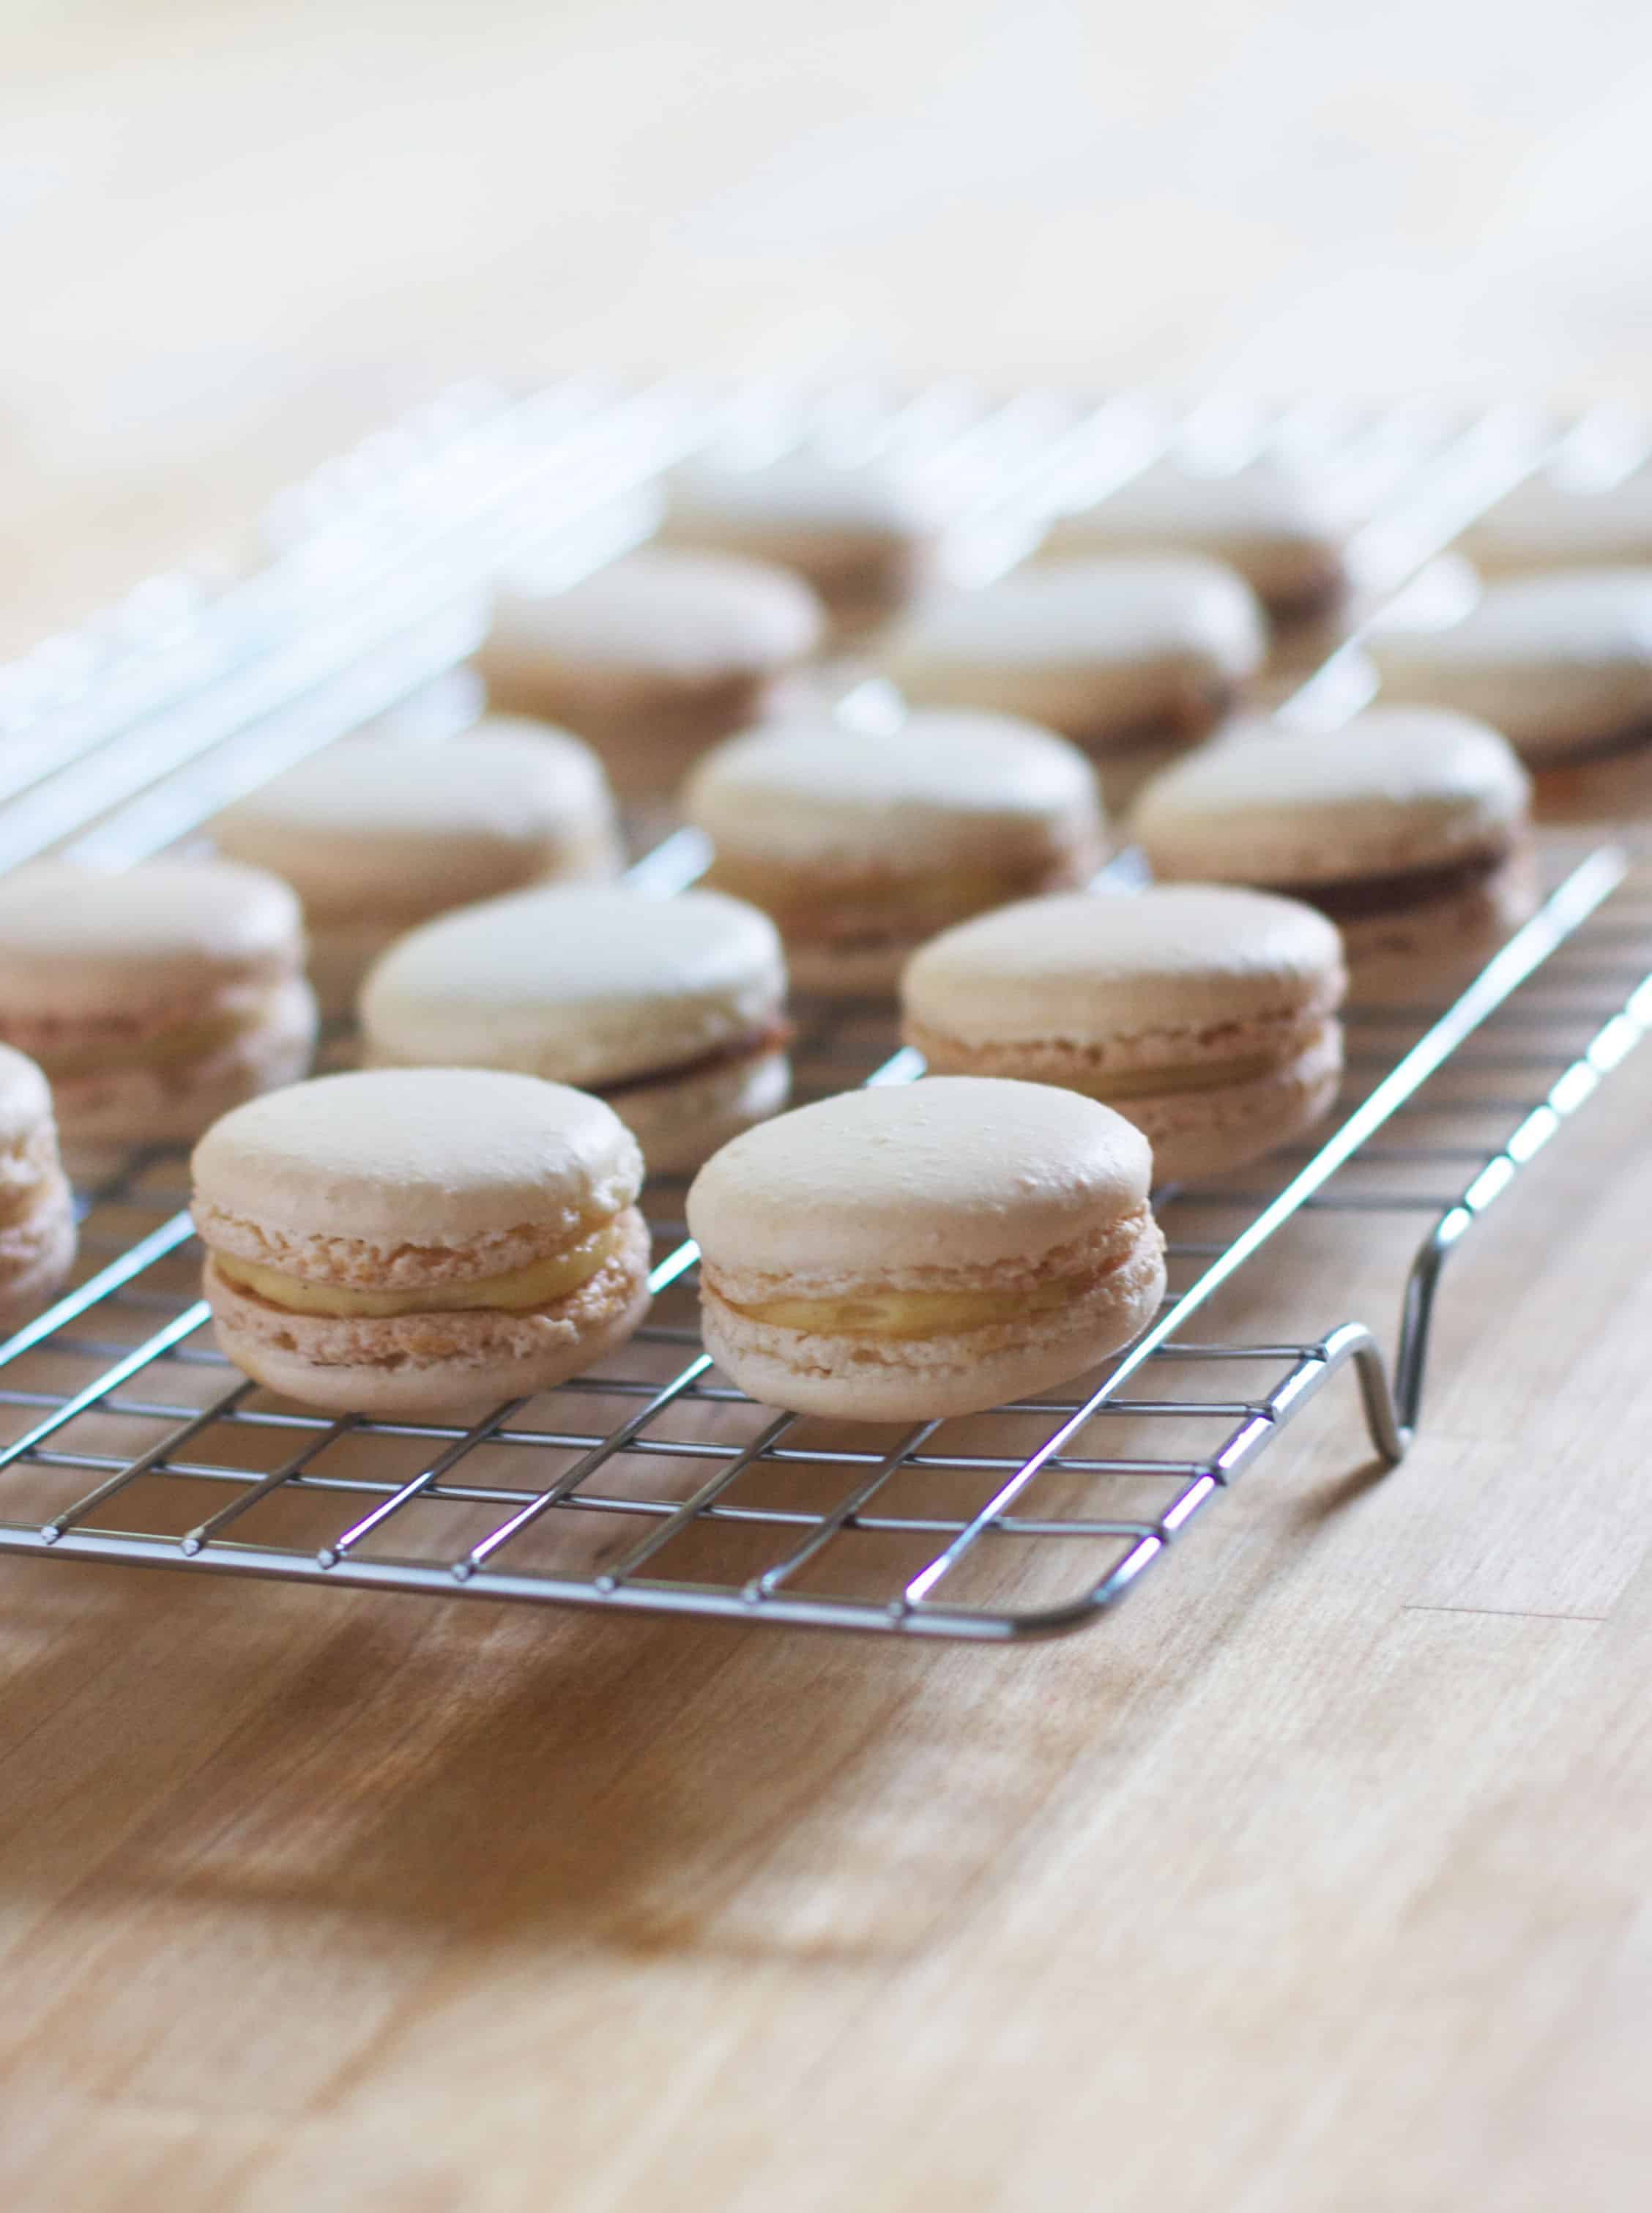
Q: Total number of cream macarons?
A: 15